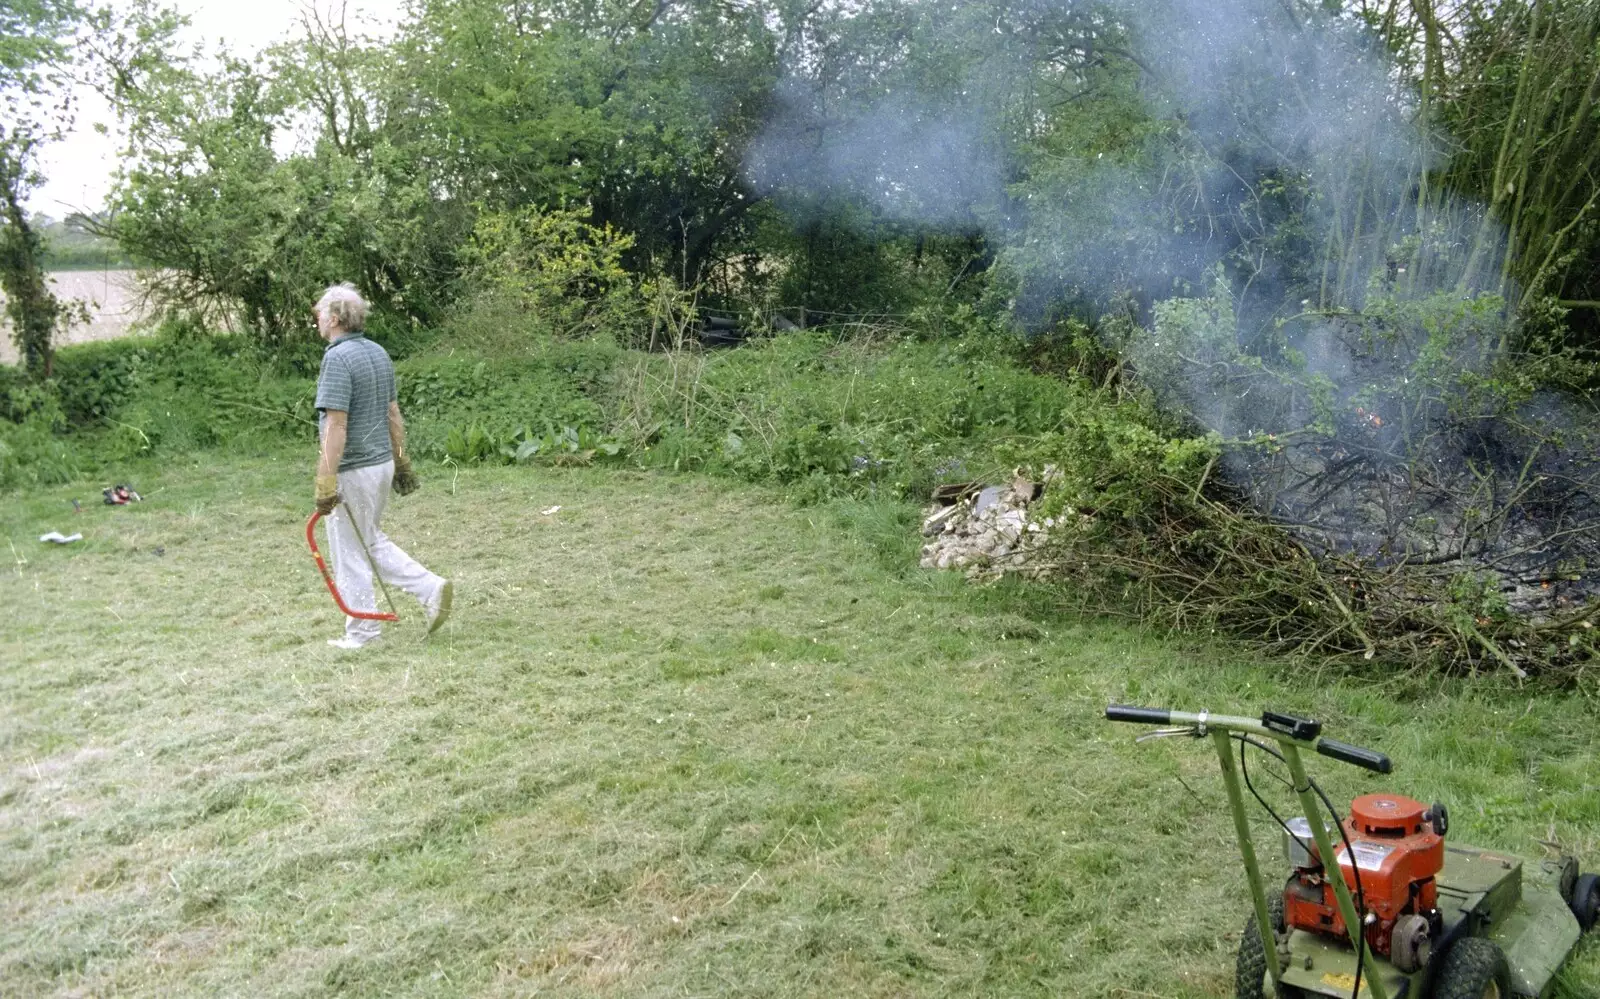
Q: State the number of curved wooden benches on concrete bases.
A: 0